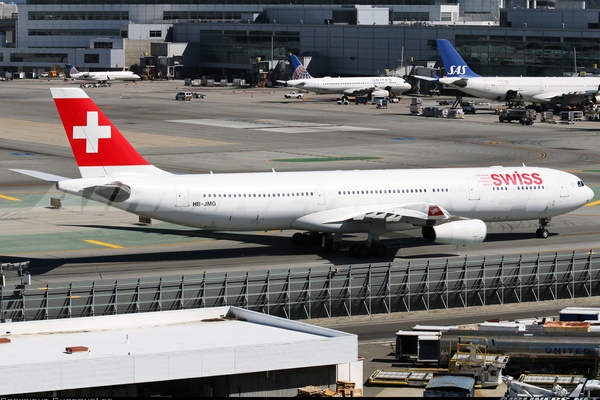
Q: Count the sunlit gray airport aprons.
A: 1